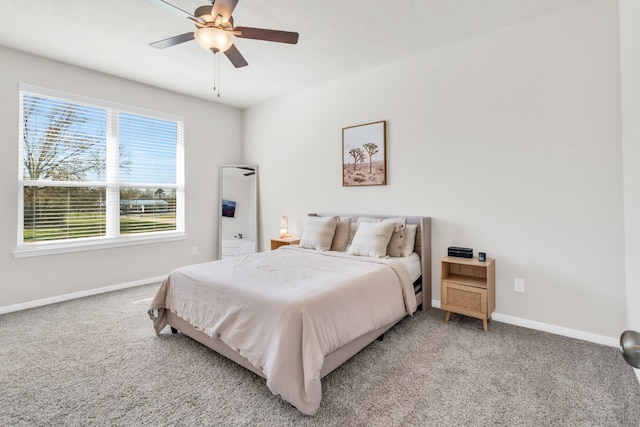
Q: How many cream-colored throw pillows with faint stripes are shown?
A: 2